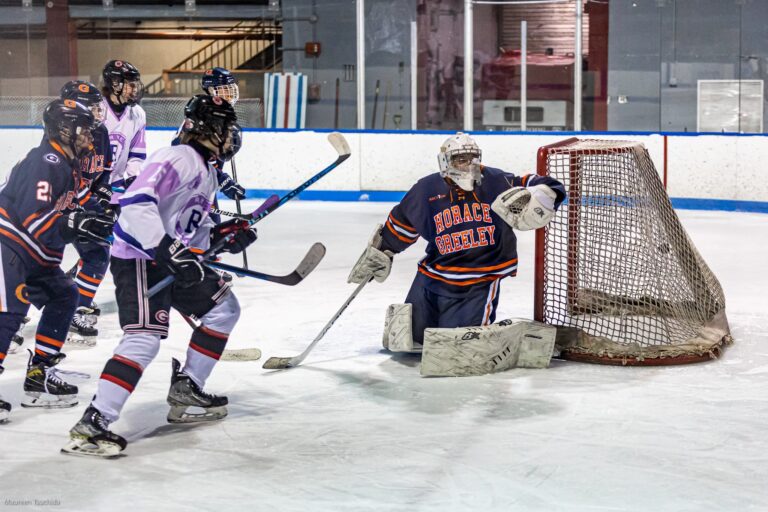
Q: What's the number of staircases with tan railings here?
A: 1